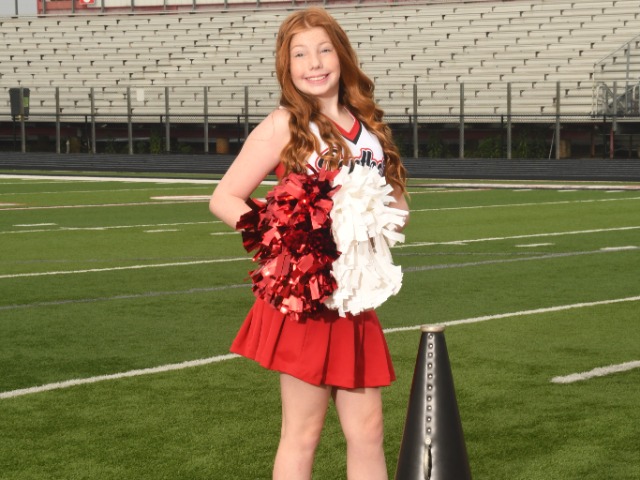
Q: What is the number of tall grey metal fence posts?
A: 12